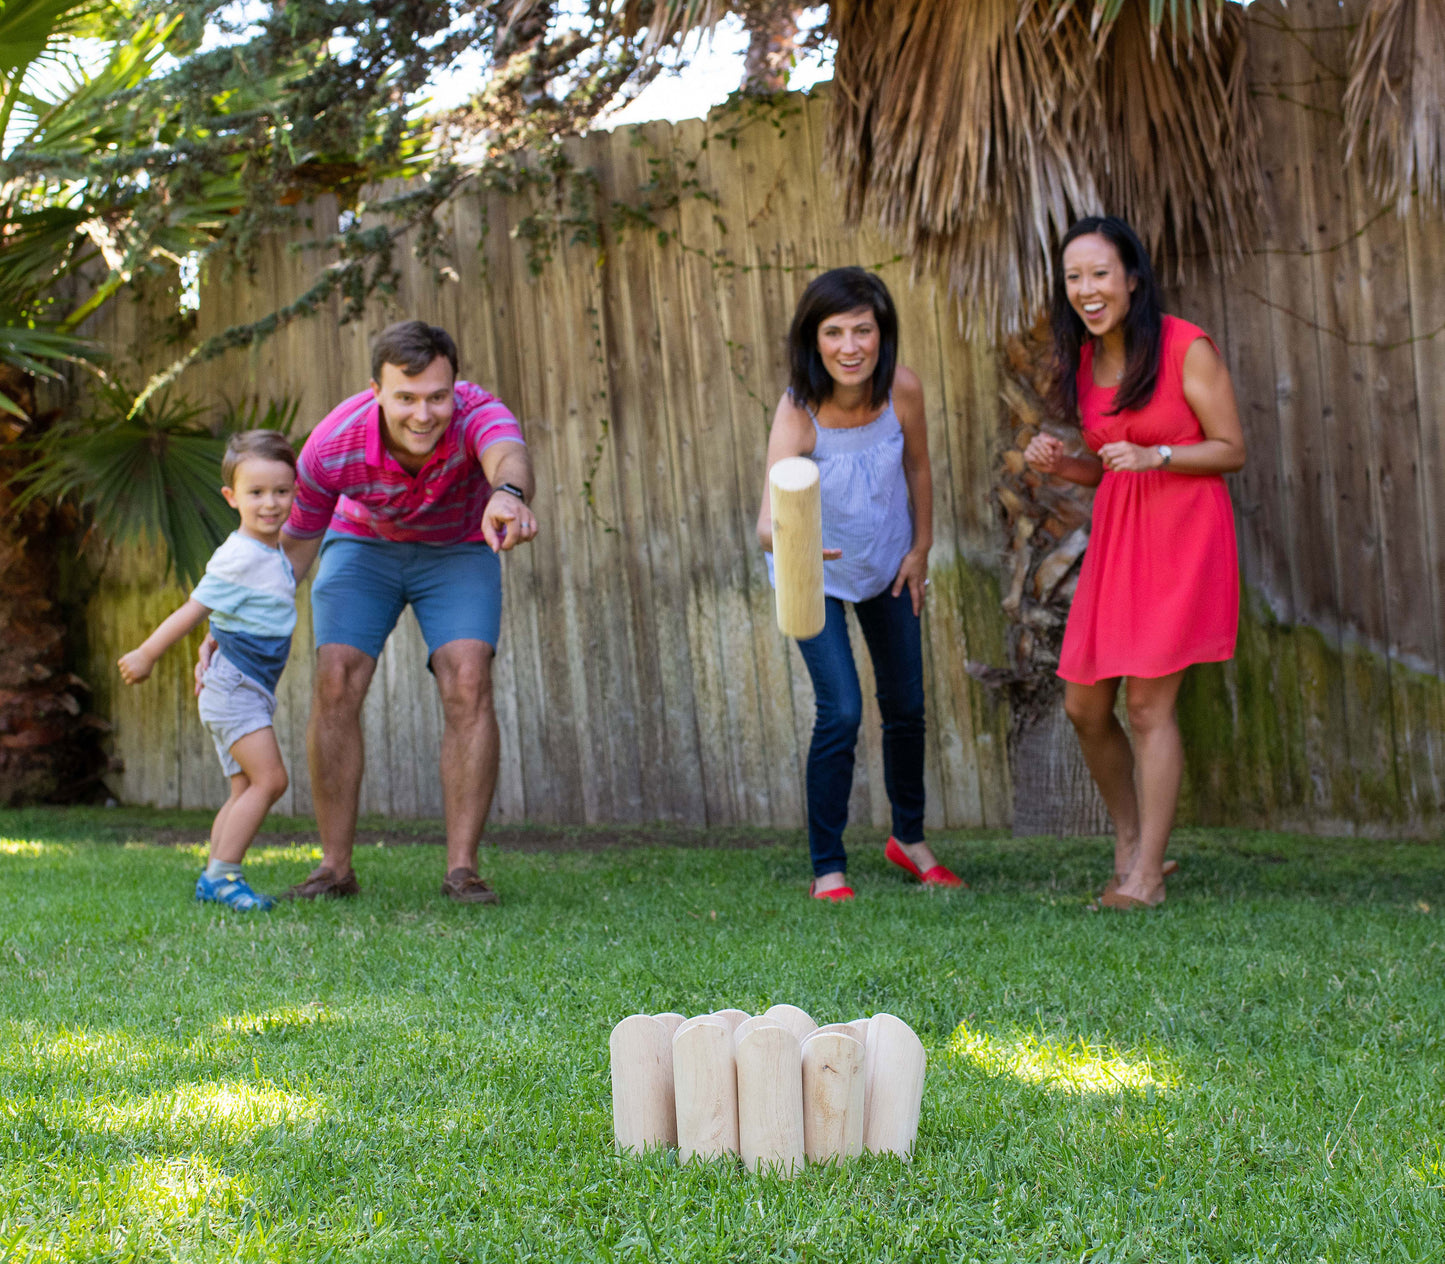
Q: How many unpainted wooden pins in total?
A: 12